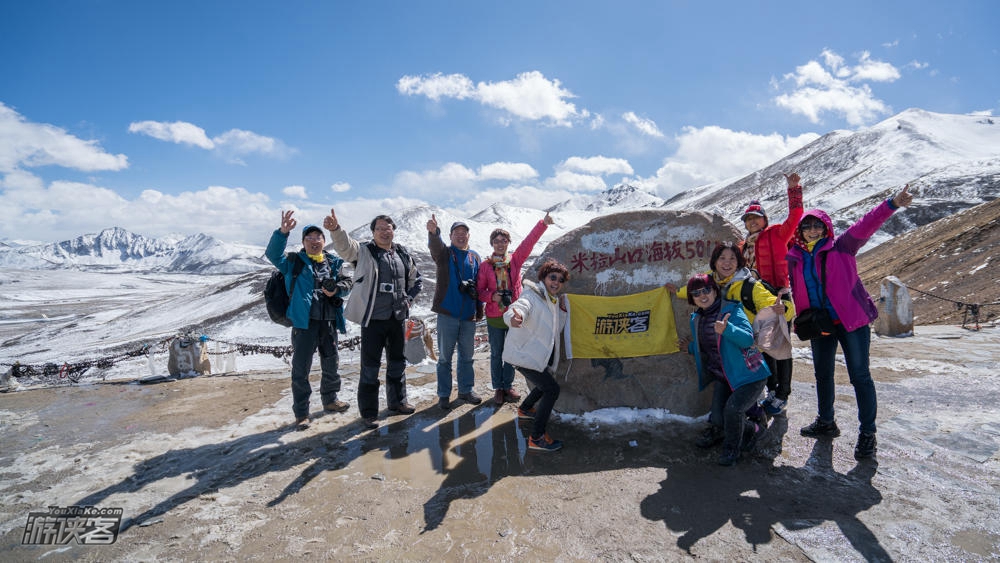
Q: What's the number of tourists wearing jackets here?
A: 9